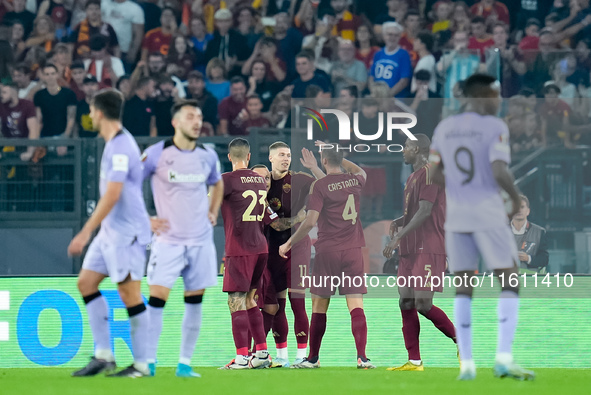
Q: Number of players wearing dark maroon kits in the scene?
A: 5